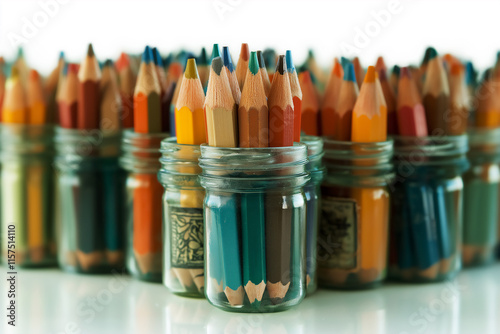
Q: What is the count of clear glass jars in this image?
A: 9